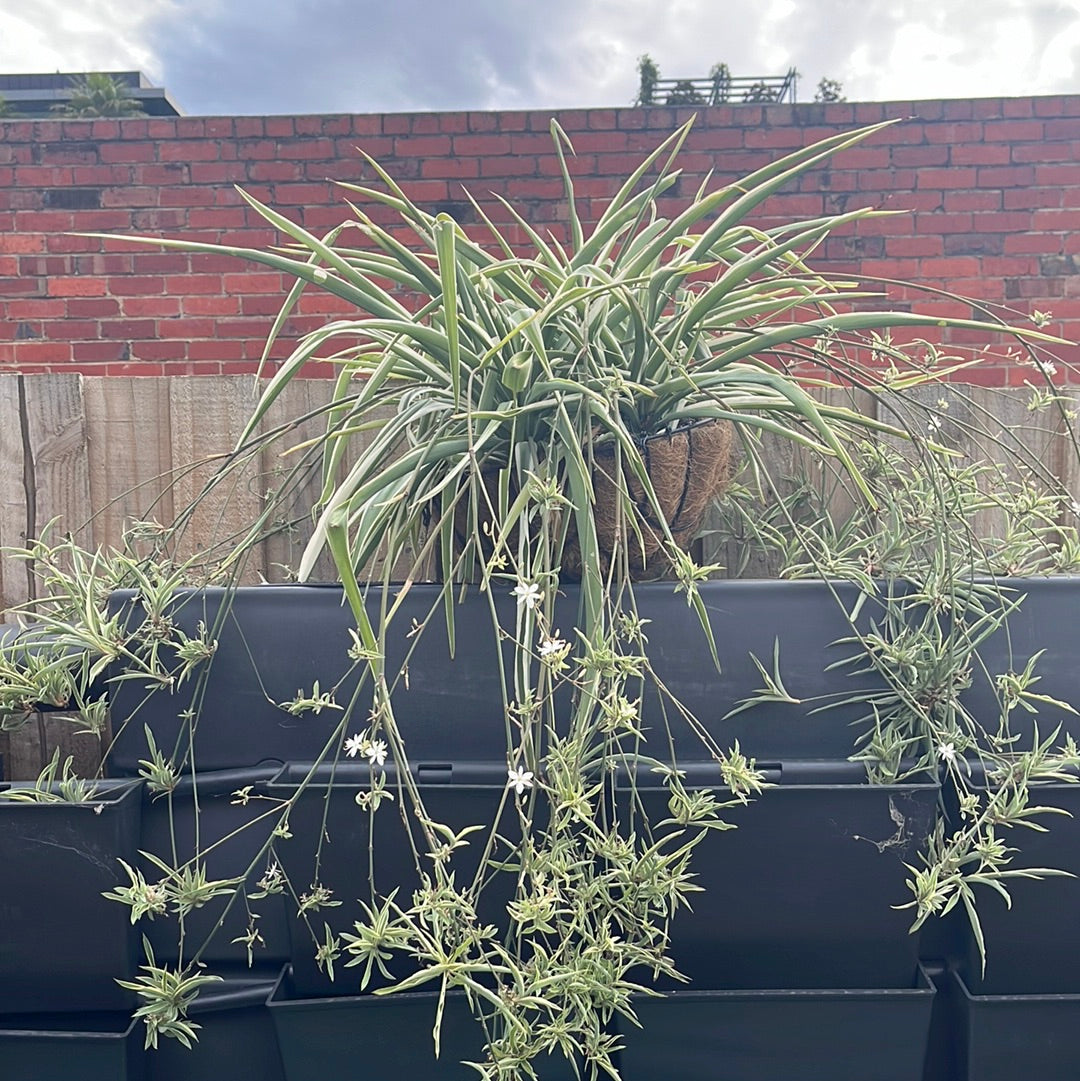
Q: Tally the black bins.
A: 8